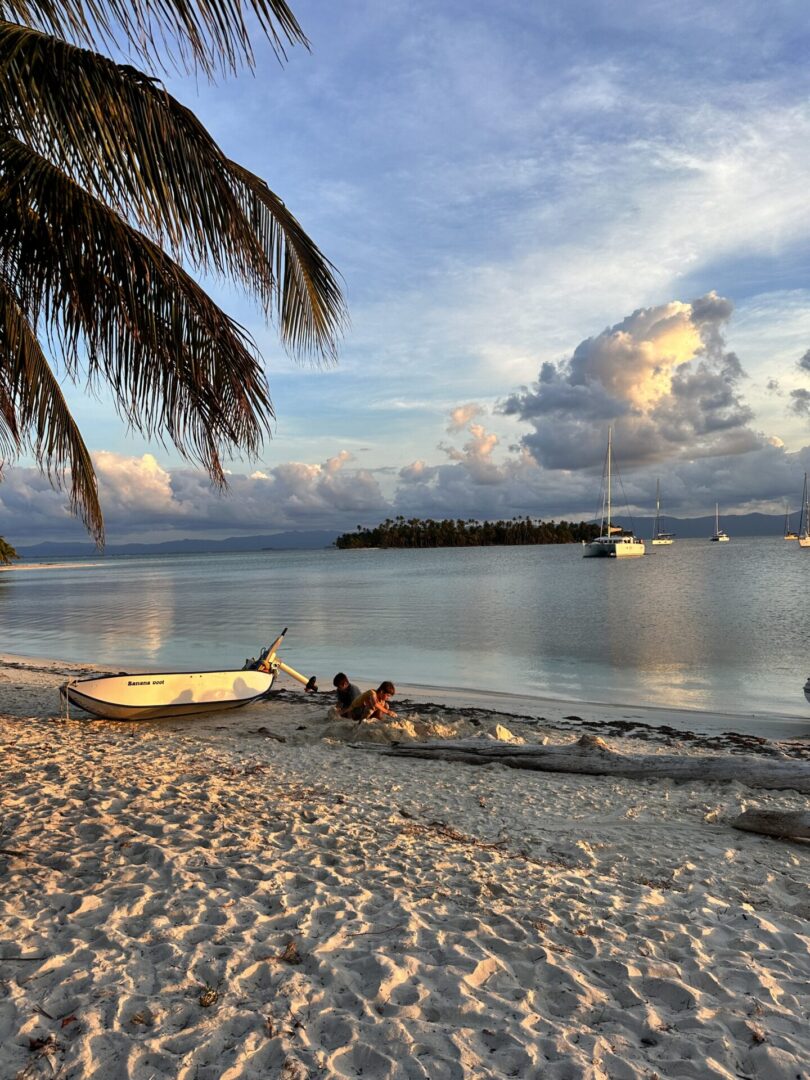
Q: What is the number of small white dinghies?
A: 1